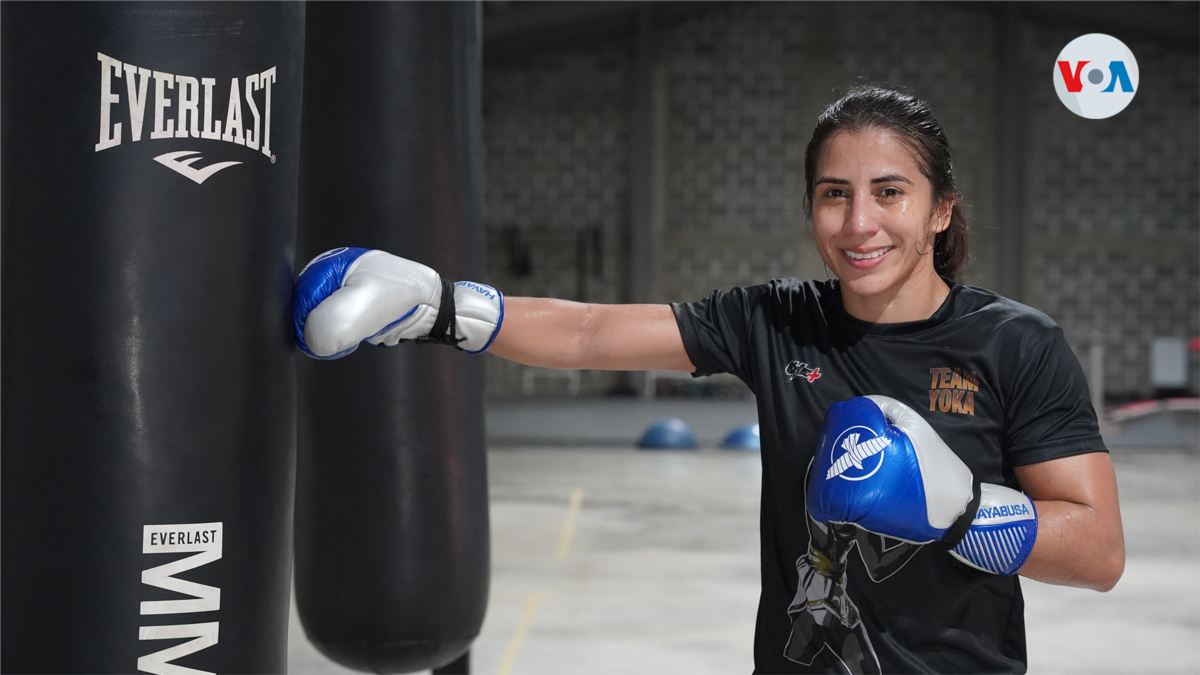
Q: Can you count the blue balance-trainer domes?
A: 2